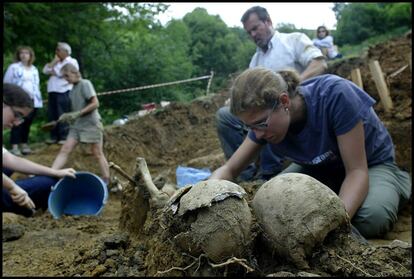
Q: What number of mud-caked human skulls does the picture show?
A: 2